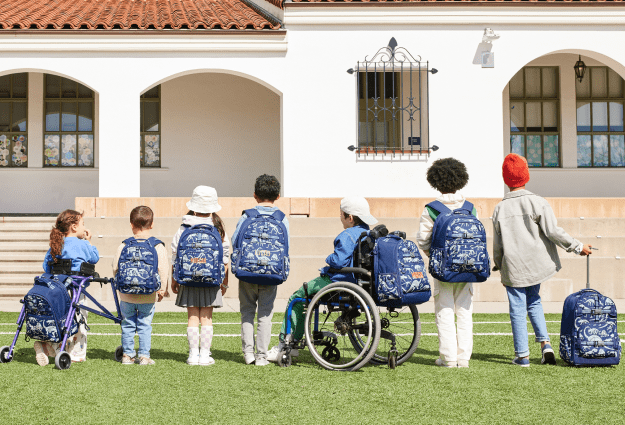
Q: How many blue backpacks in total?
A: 7